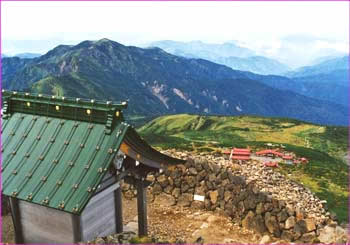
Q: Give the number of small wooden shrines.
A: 1